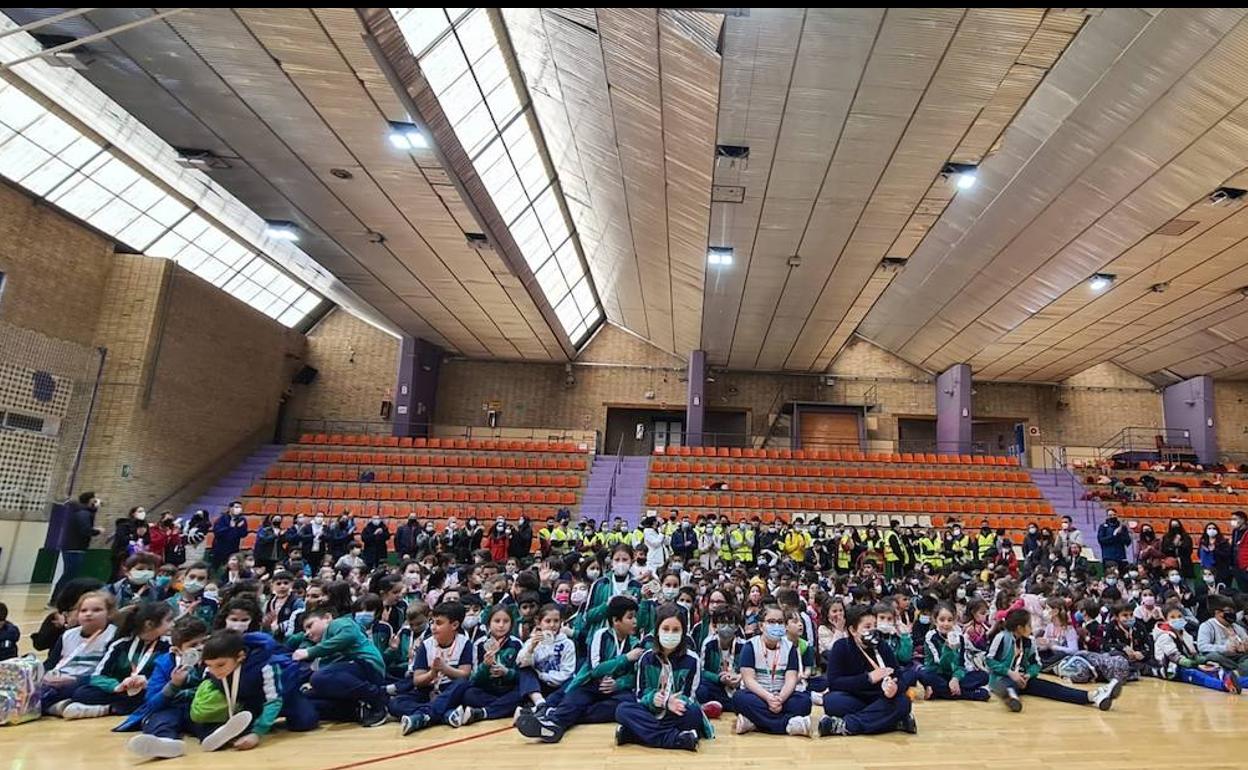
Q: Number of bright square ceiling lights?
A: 5